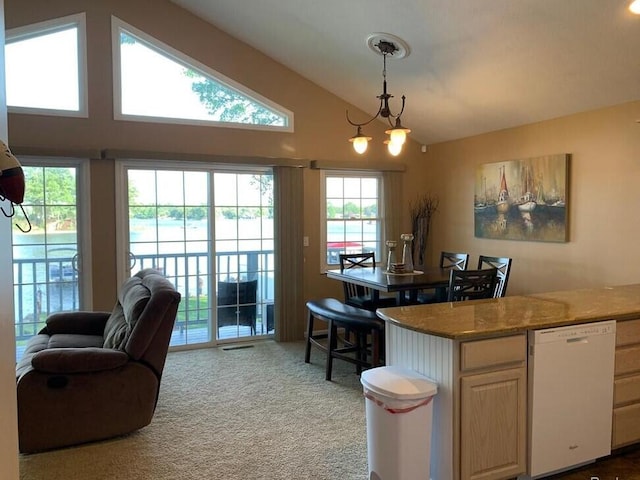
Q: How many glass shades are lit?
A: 3